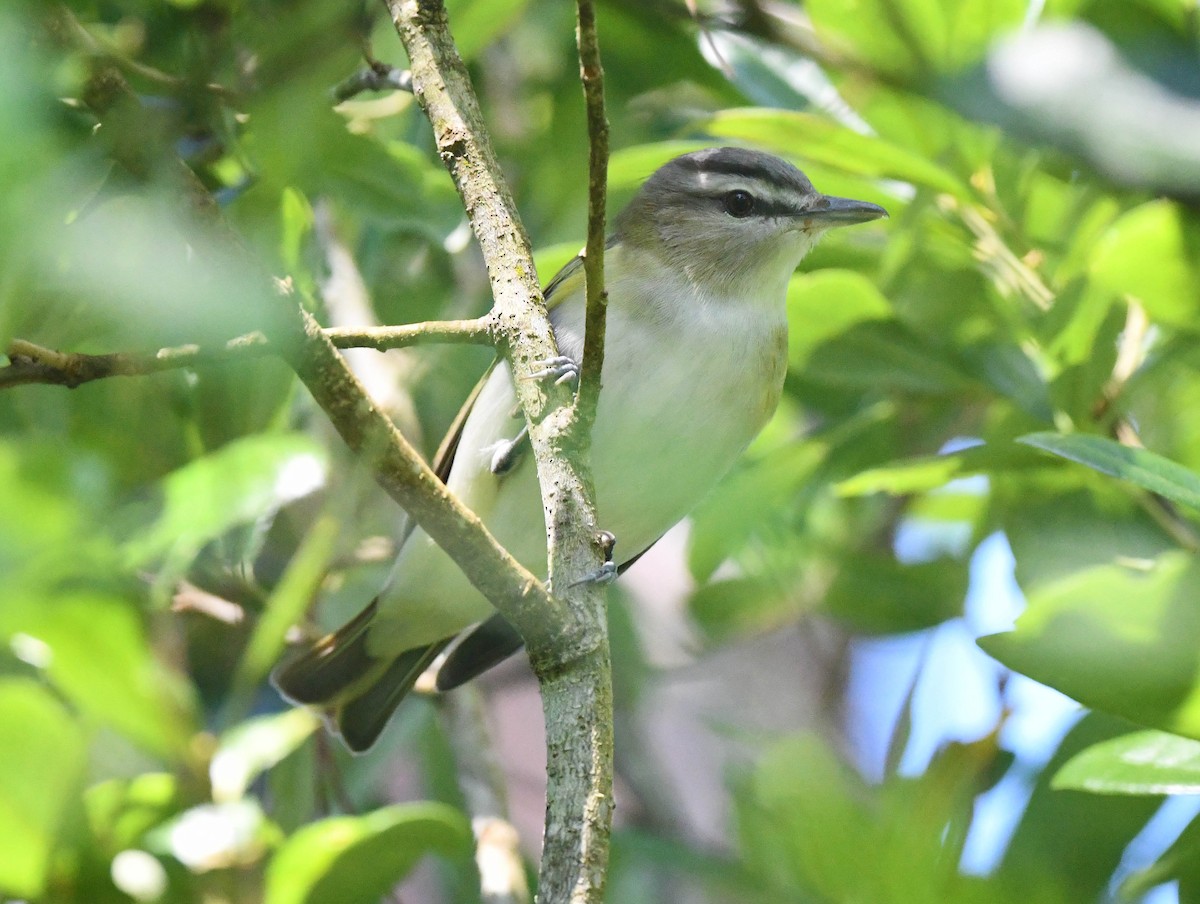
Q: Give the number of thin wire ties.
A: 0